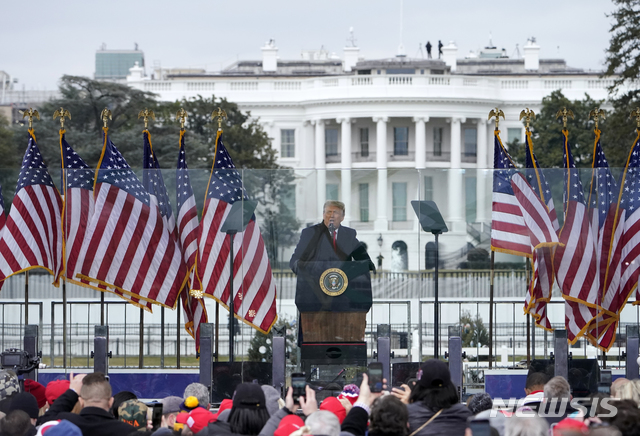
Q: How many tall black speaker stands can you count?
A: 2